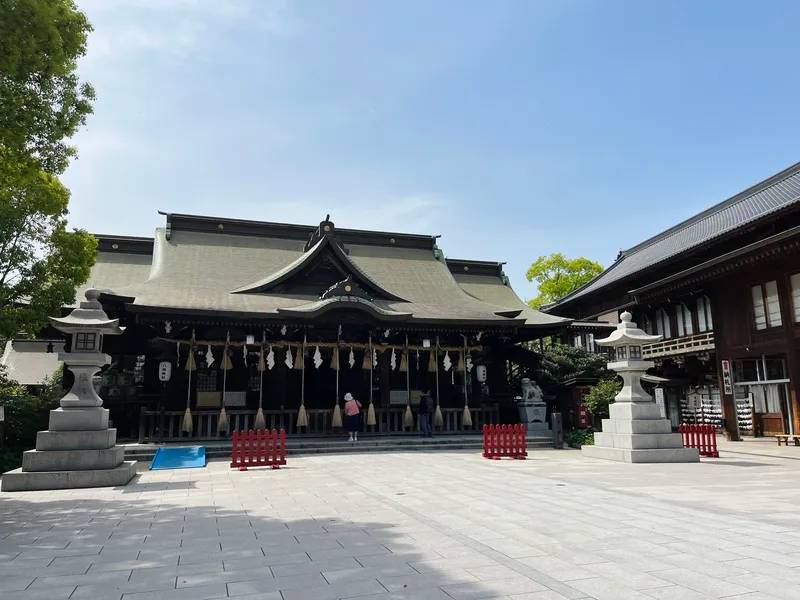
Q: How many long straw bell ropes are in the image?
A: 9